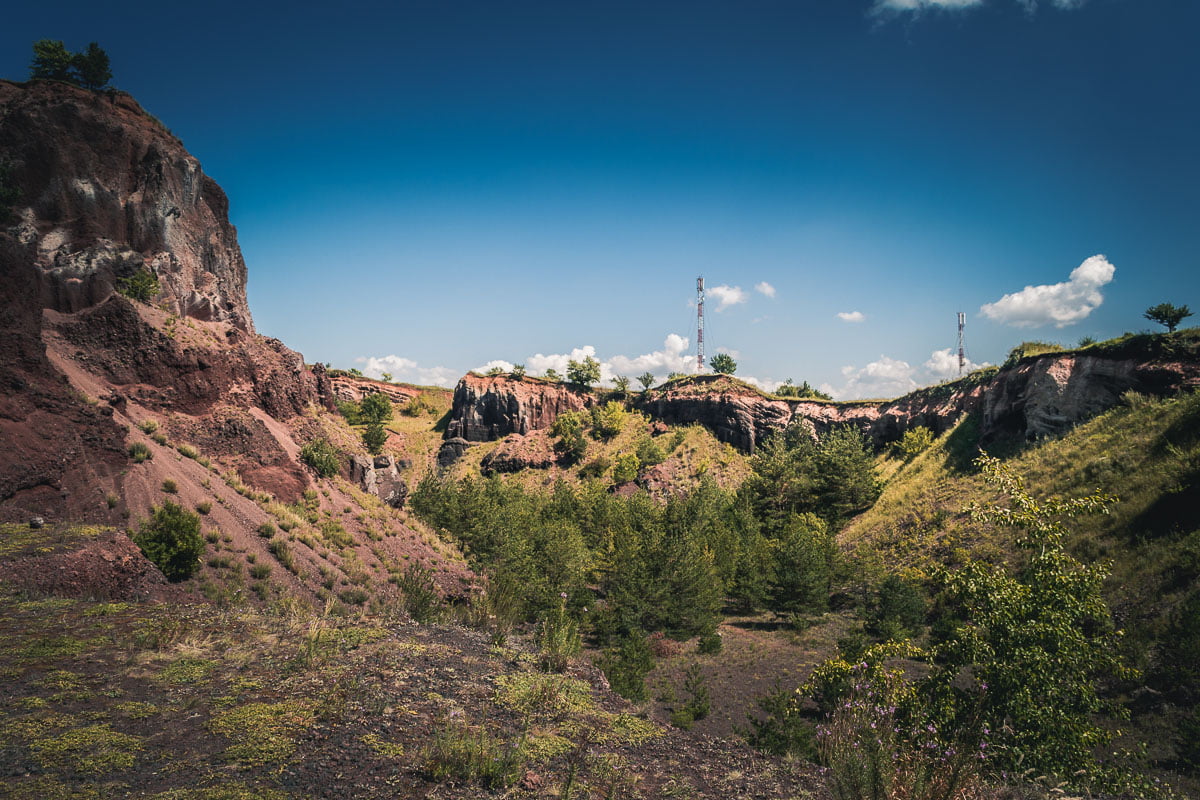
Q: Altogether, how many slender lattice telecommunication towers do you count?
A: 2